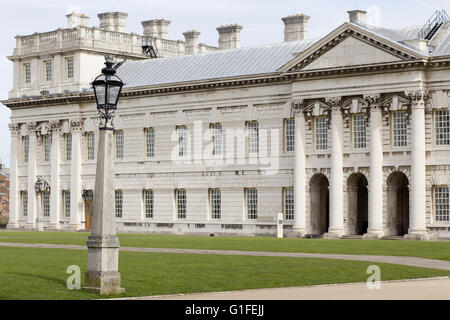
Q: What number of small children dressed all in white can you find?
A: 0